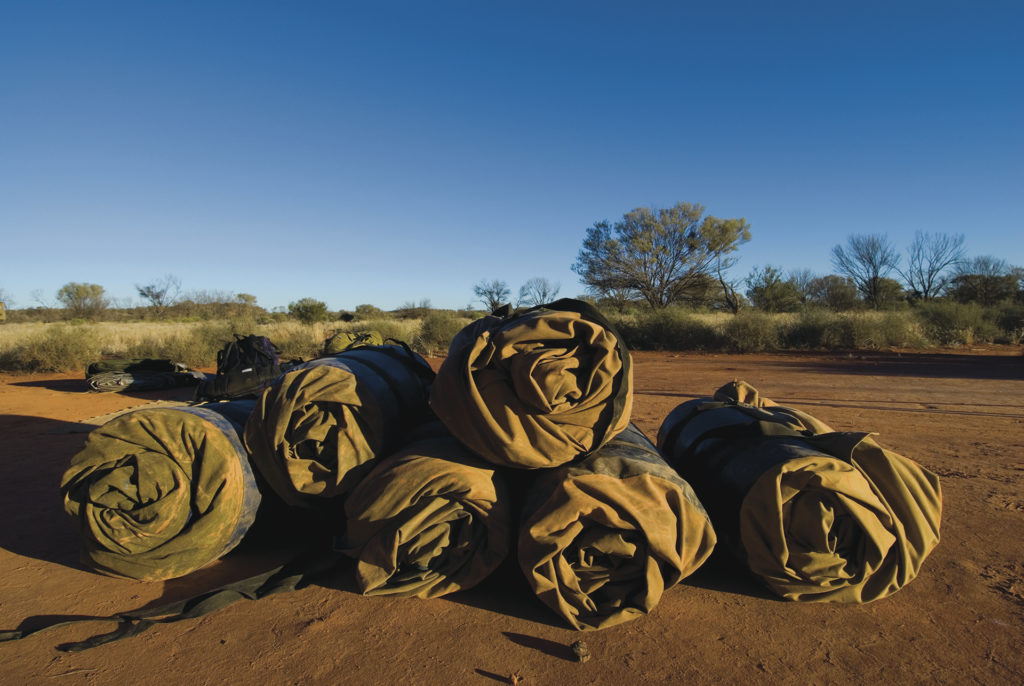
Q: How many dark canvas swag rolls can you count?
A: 6